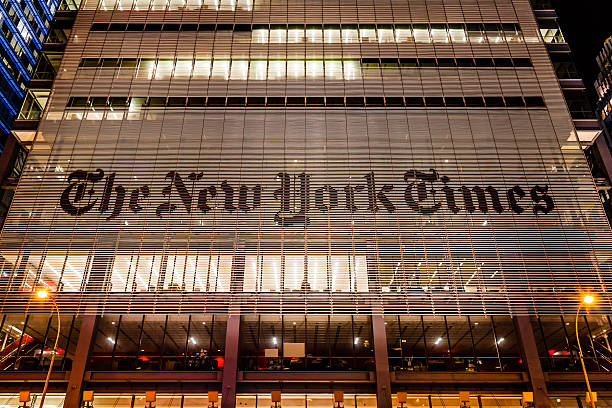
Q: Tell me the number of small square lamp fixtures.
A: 10